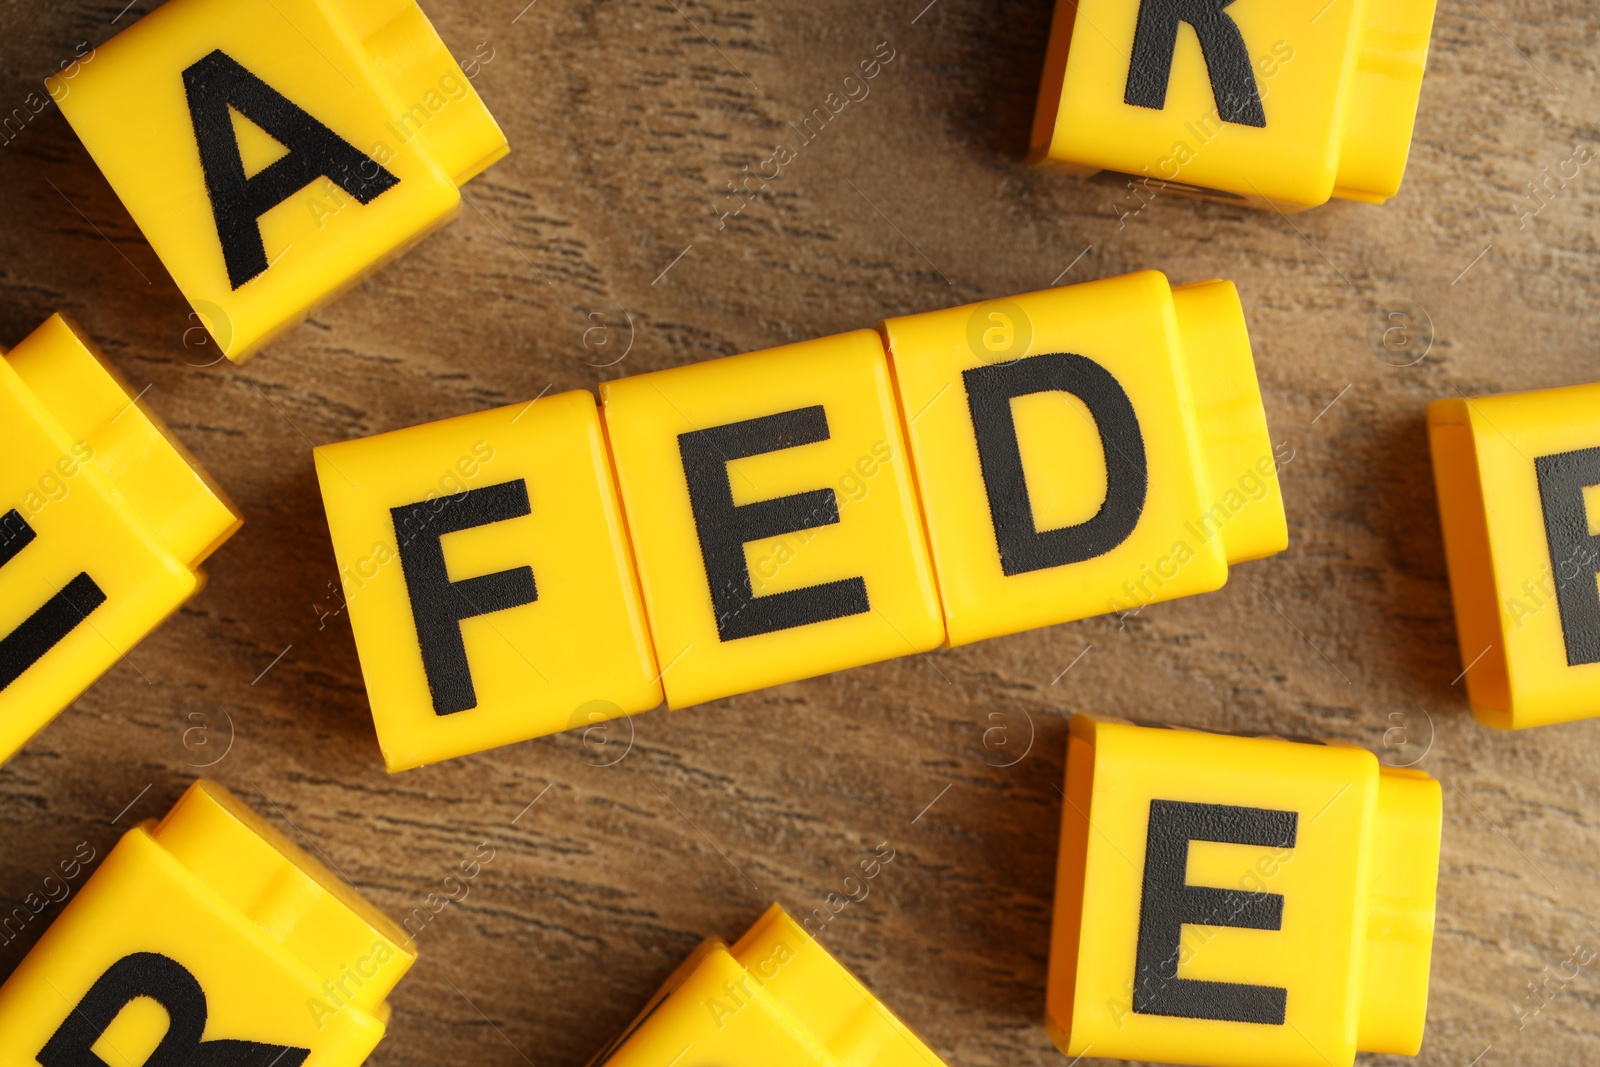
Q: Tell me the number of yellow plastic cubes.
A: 10